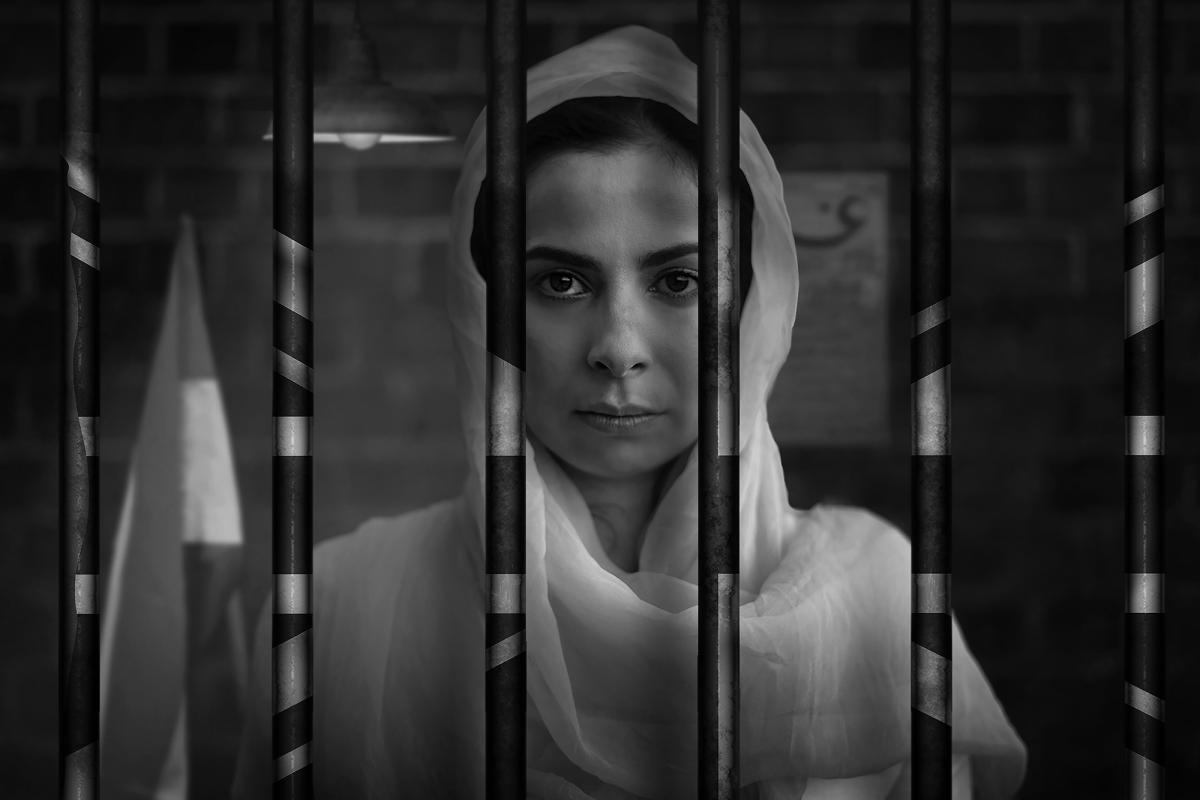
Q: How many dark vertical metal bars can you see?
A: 6